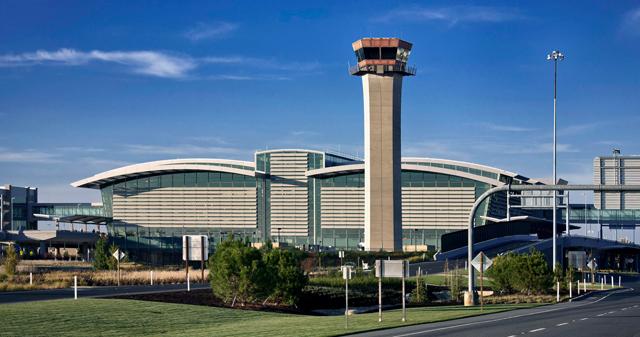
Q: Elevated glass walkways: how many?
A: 2